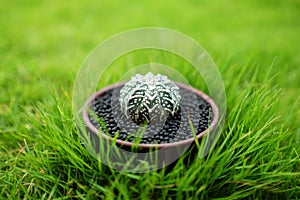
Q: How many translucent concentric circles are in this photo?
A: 2